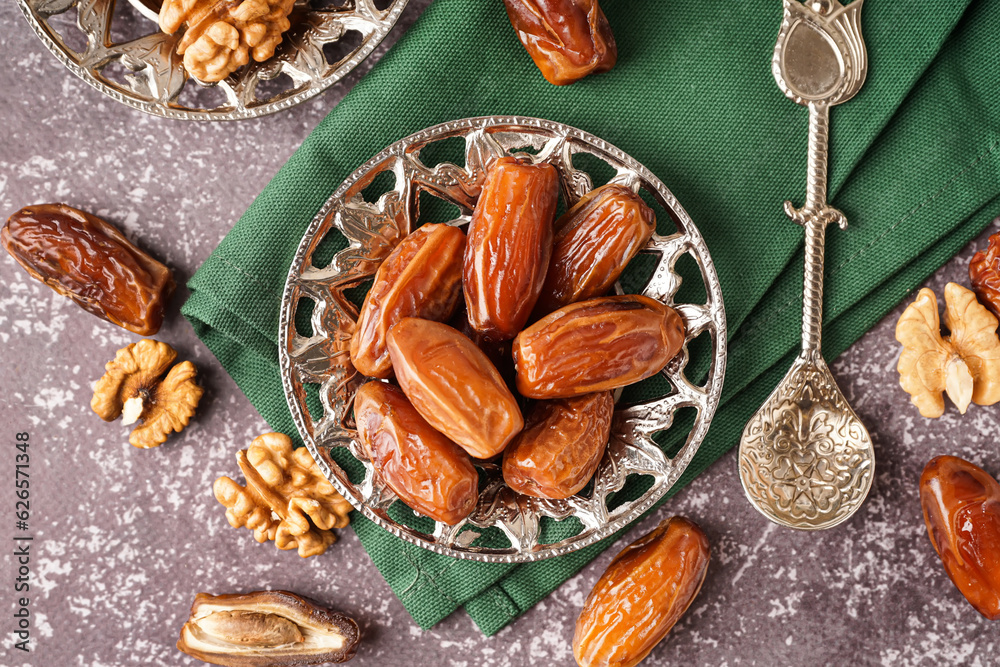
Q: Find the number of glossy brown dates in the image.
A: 13